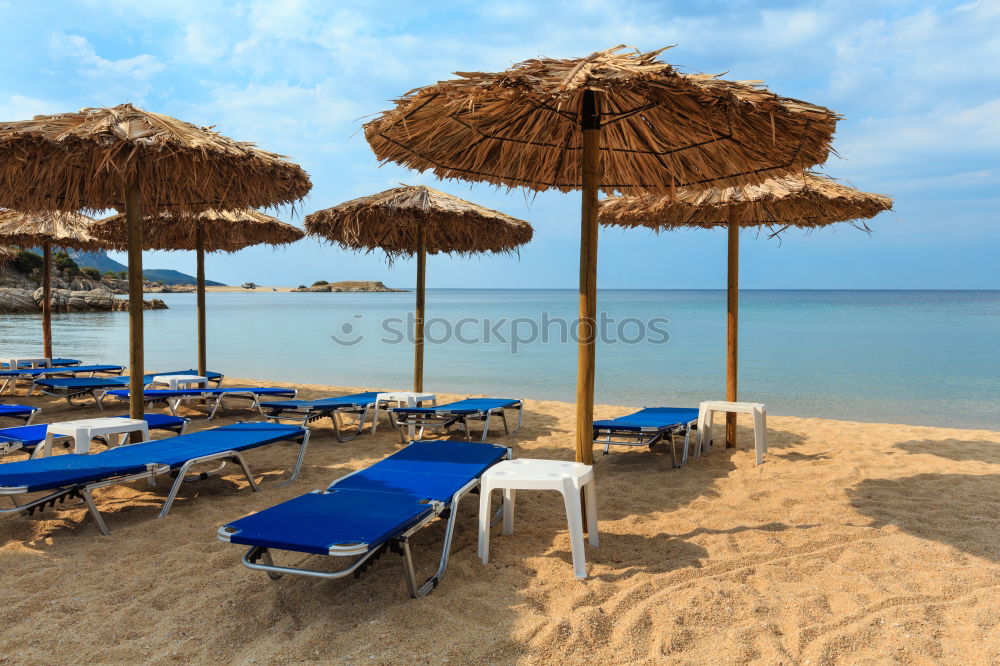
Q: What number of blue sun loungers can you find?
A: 11